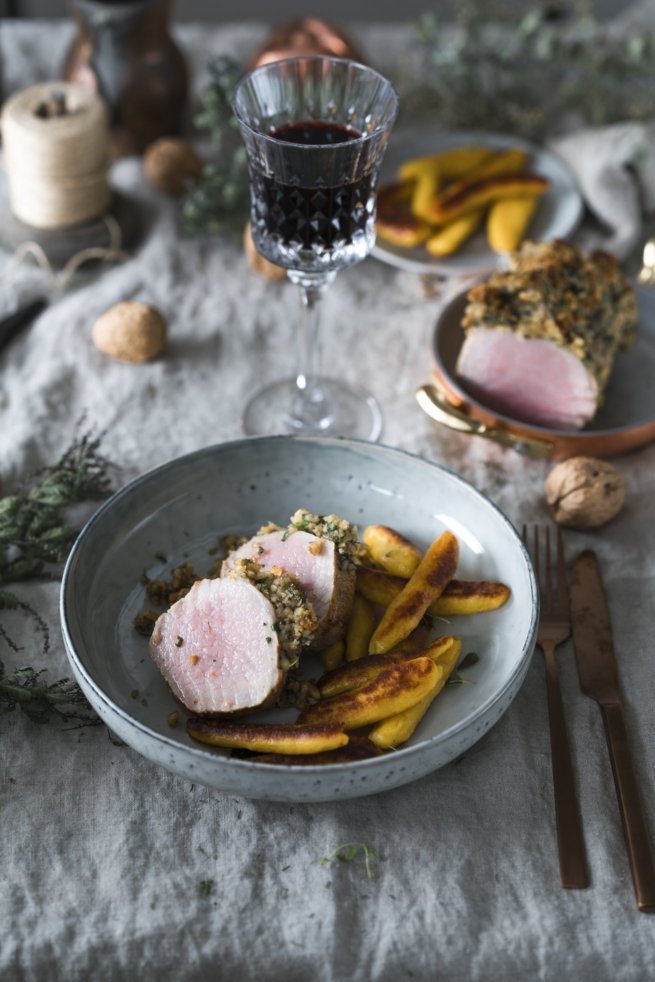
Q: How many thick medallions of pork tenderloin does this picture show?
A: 2